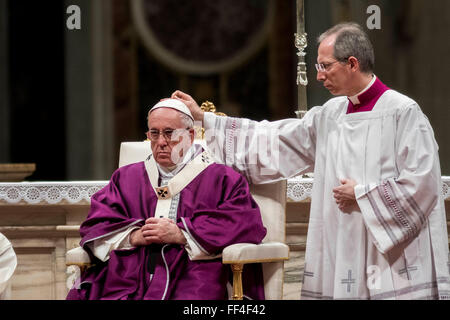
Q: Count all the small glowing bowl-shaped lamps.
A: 0